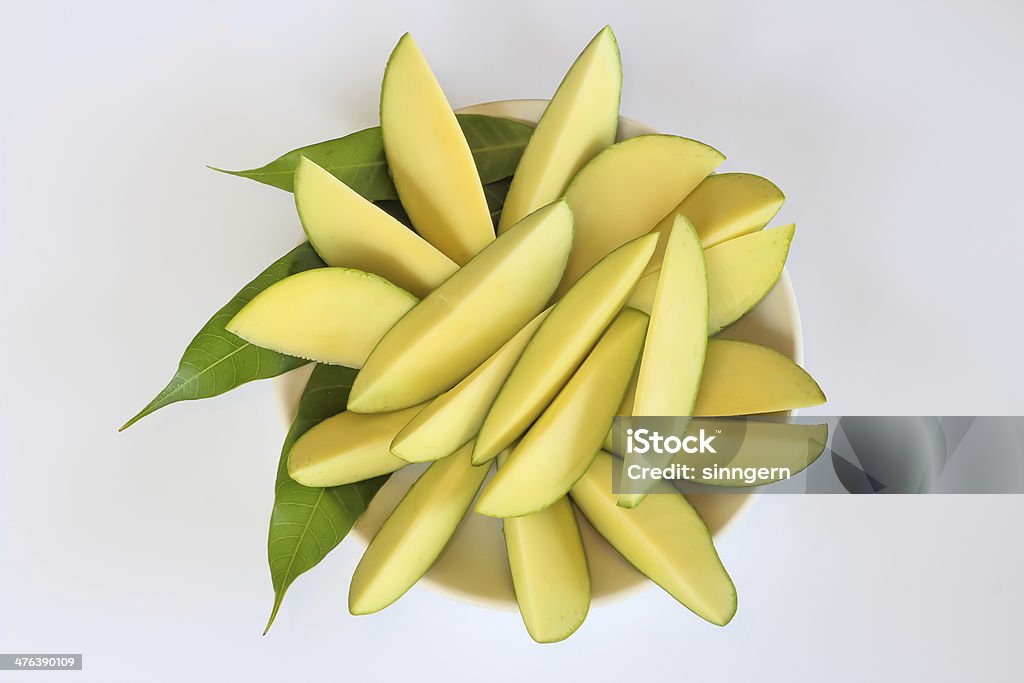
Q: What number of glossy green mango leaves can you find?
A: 3